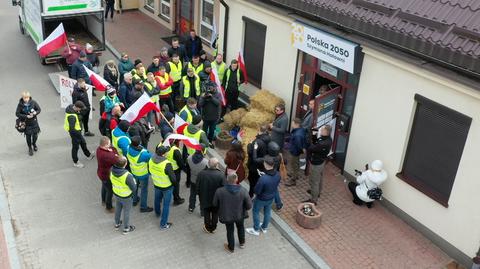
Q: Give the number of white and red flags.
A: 7